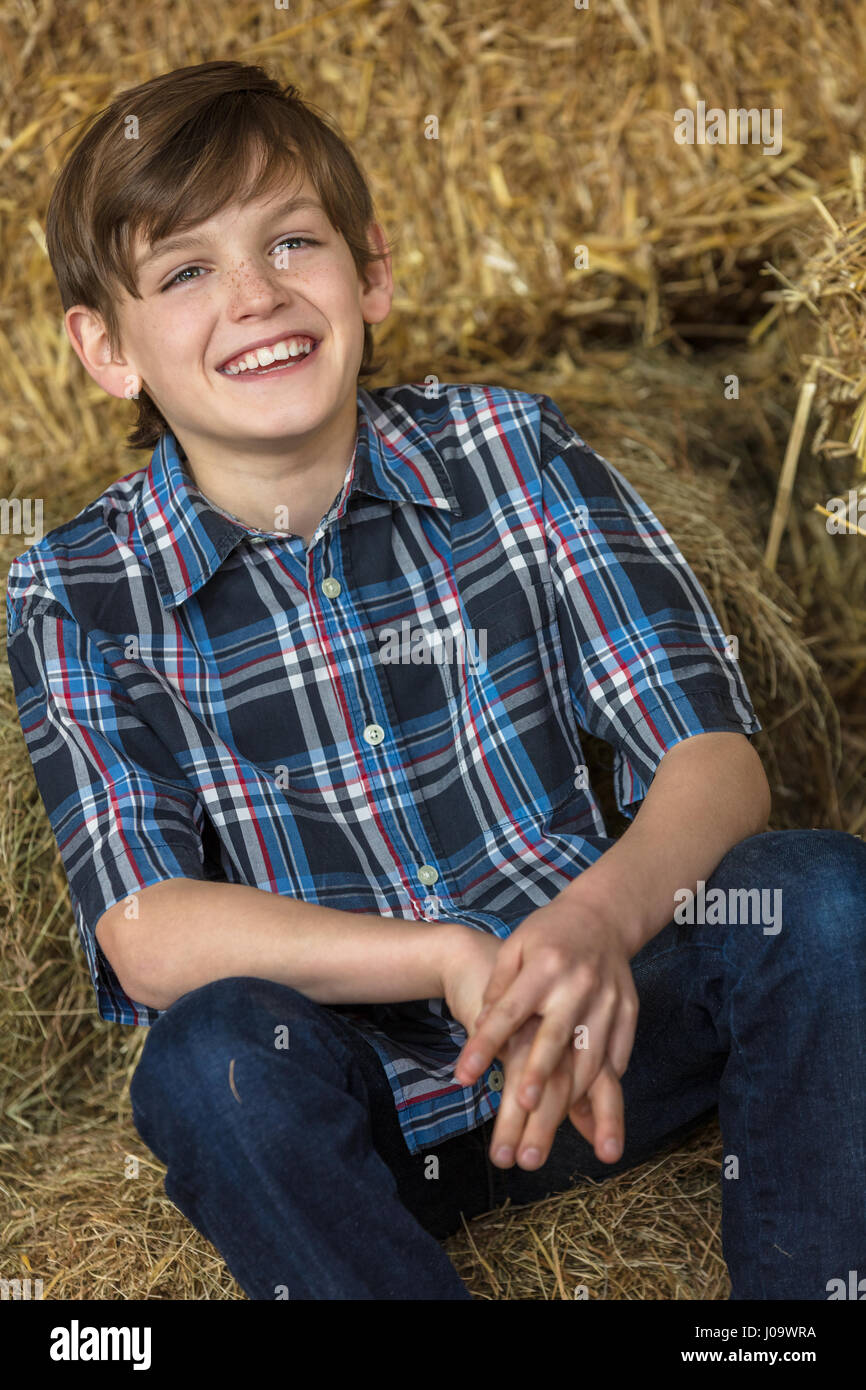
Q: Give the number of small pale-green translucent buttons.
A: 4